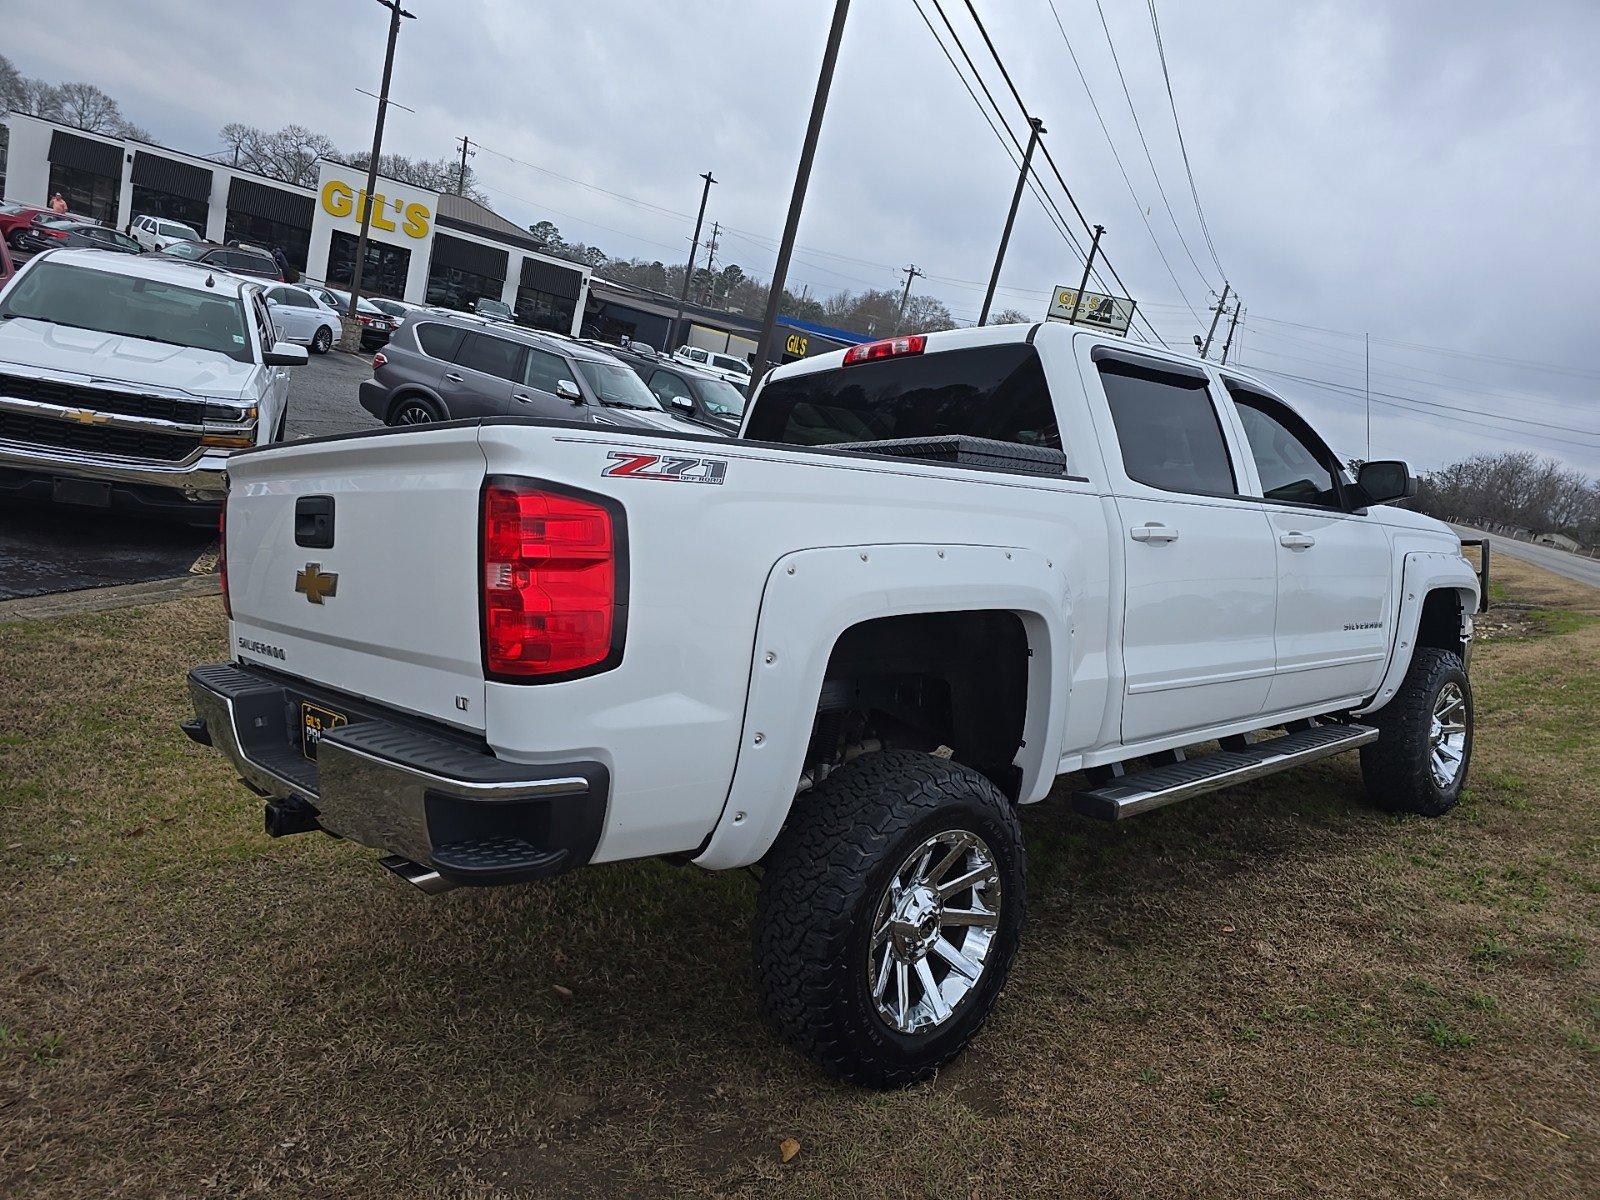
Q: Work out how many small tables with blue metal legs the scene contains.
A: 0